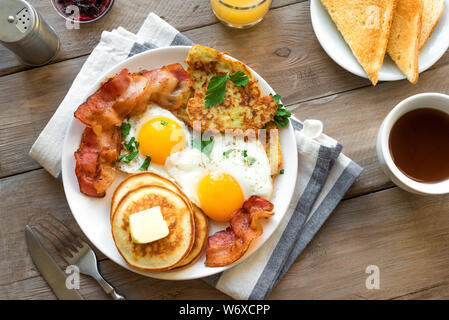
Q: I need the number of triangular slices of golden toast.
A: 3